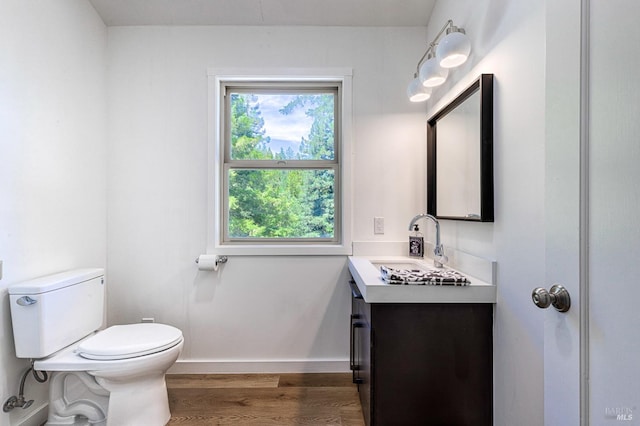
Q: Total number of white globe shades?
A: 3